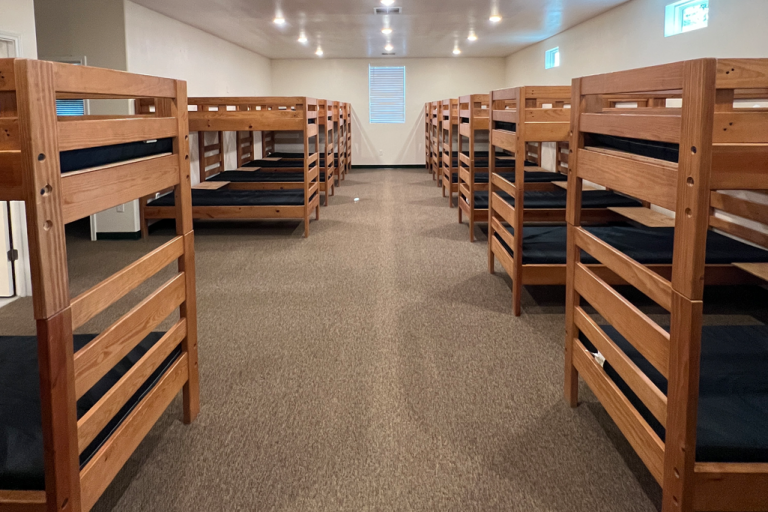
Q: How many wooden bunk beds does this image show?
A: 11